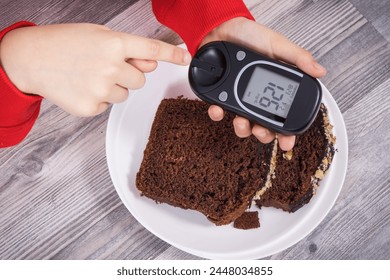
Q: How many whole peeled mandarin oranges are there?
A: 0